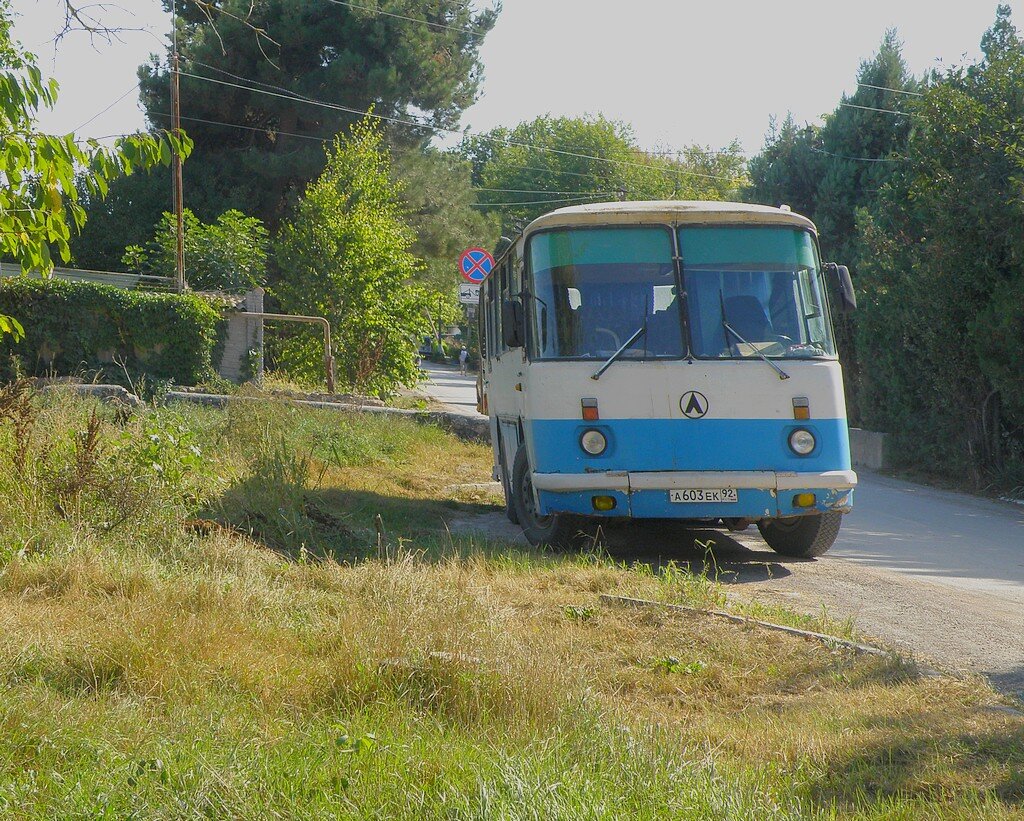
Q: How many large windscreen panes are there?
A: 2